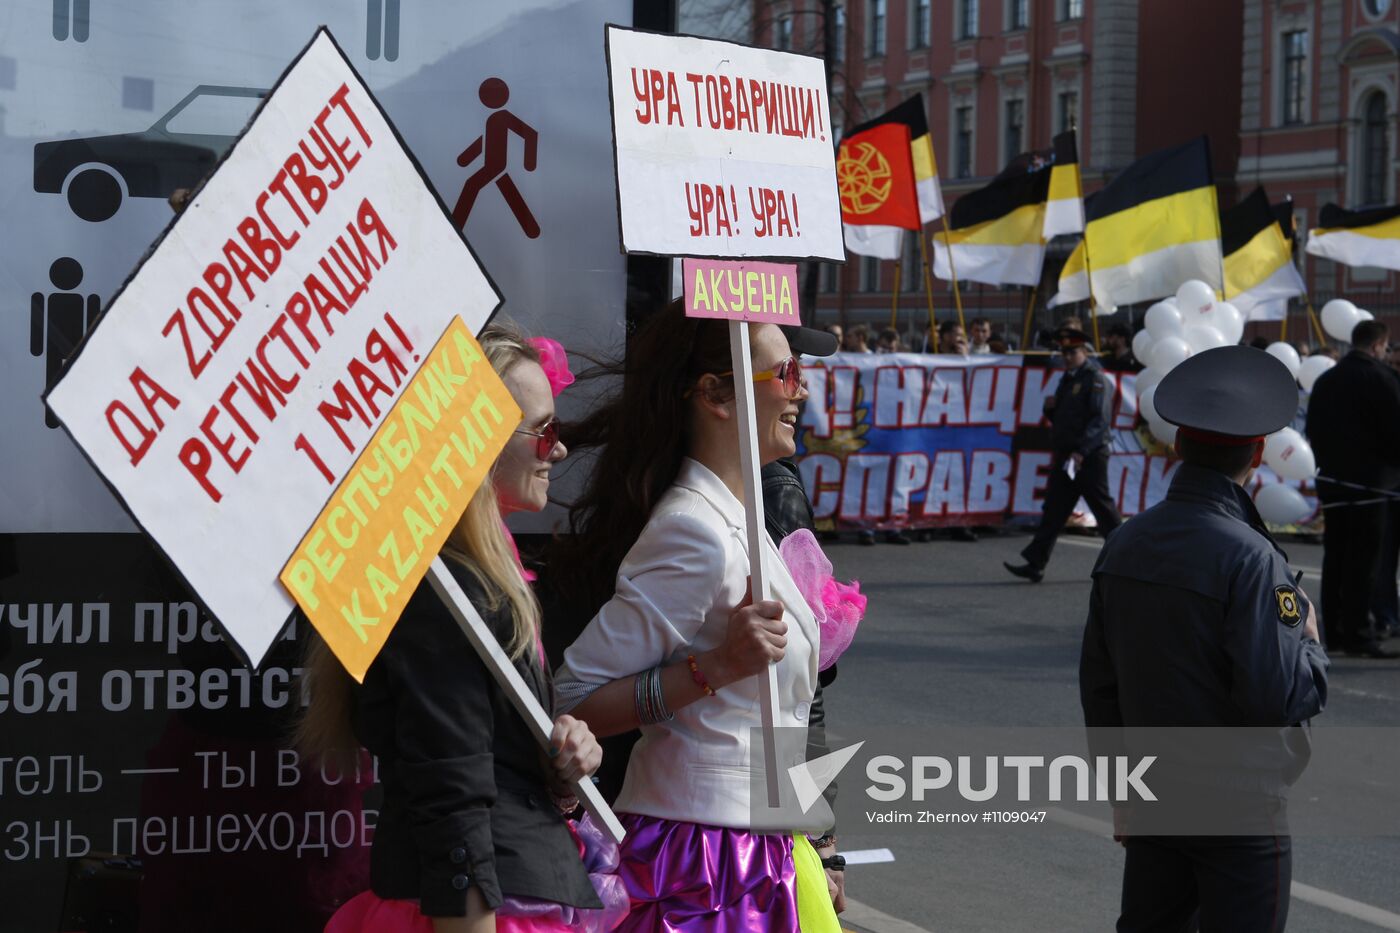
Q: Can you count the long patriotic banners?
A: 1